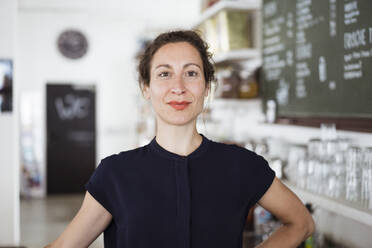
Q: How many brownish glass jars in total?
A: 2